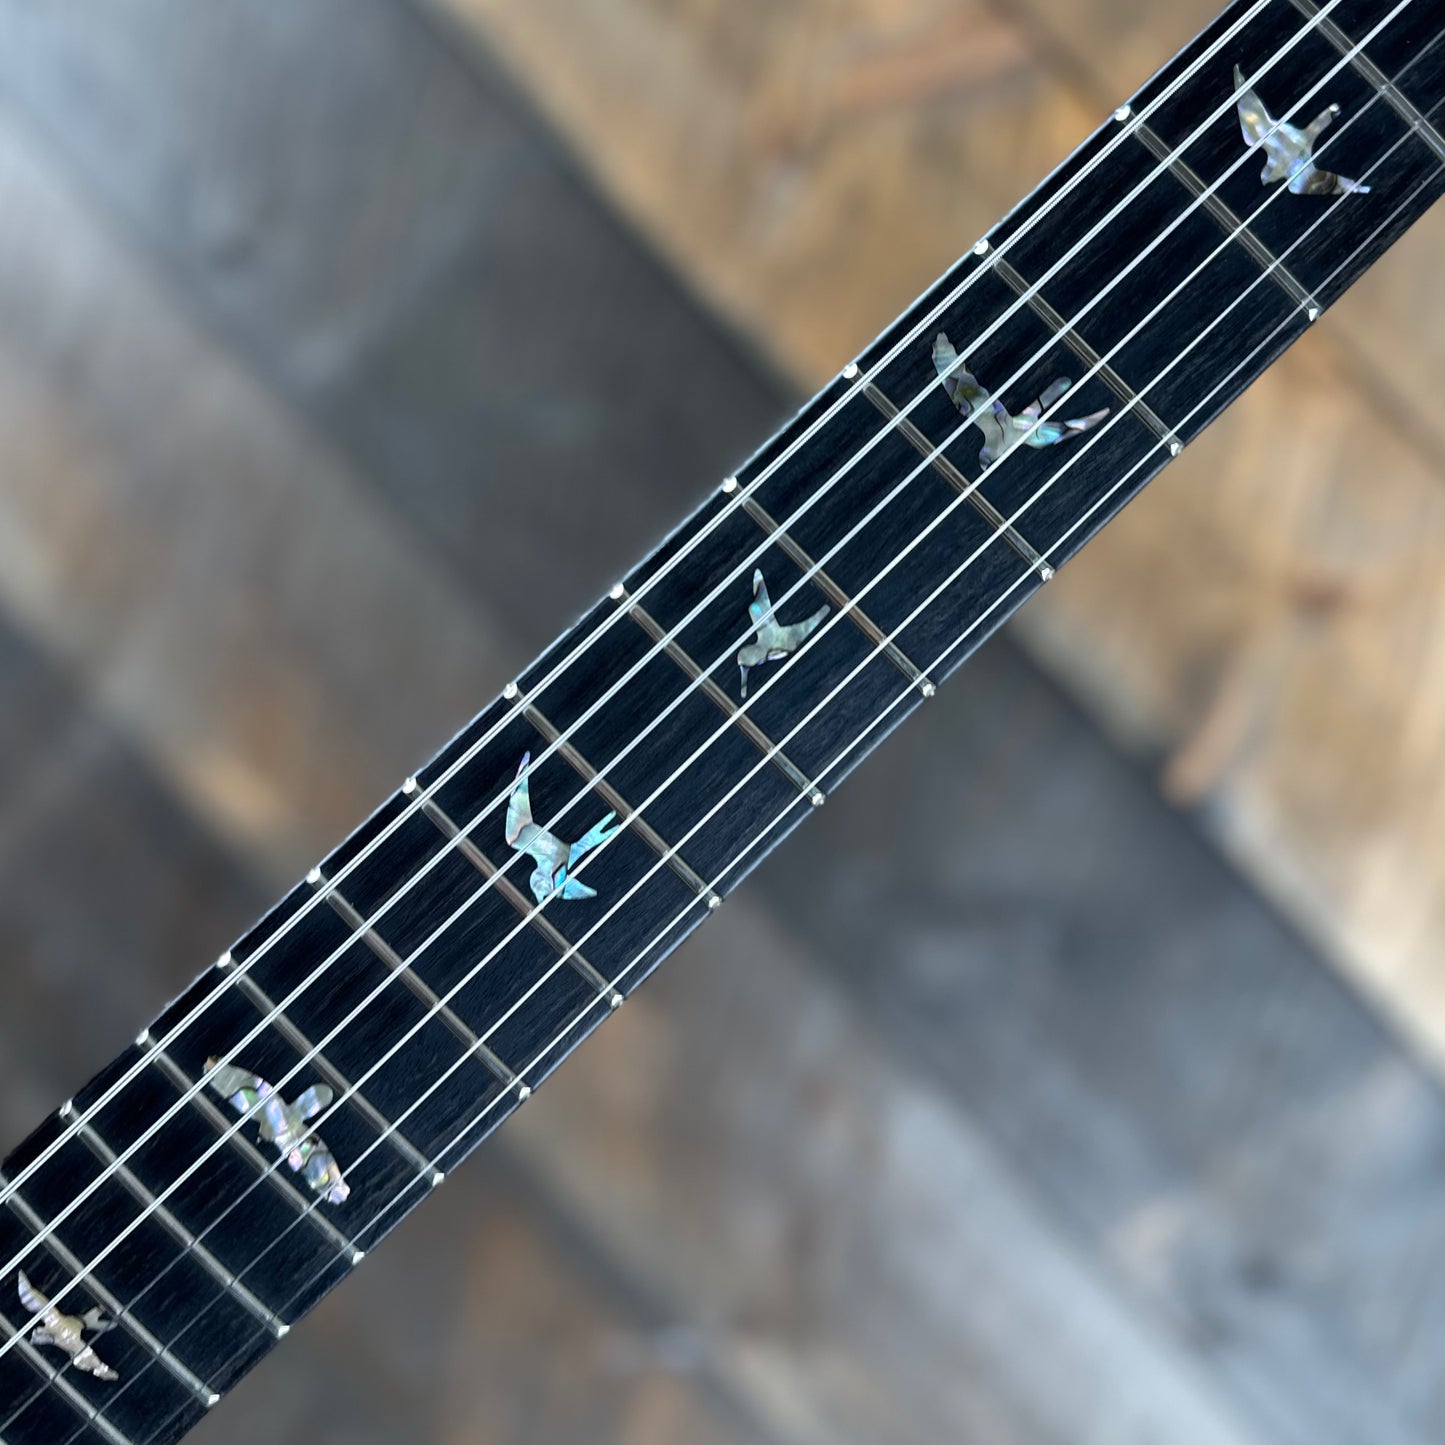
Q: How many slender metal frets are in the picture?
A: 14